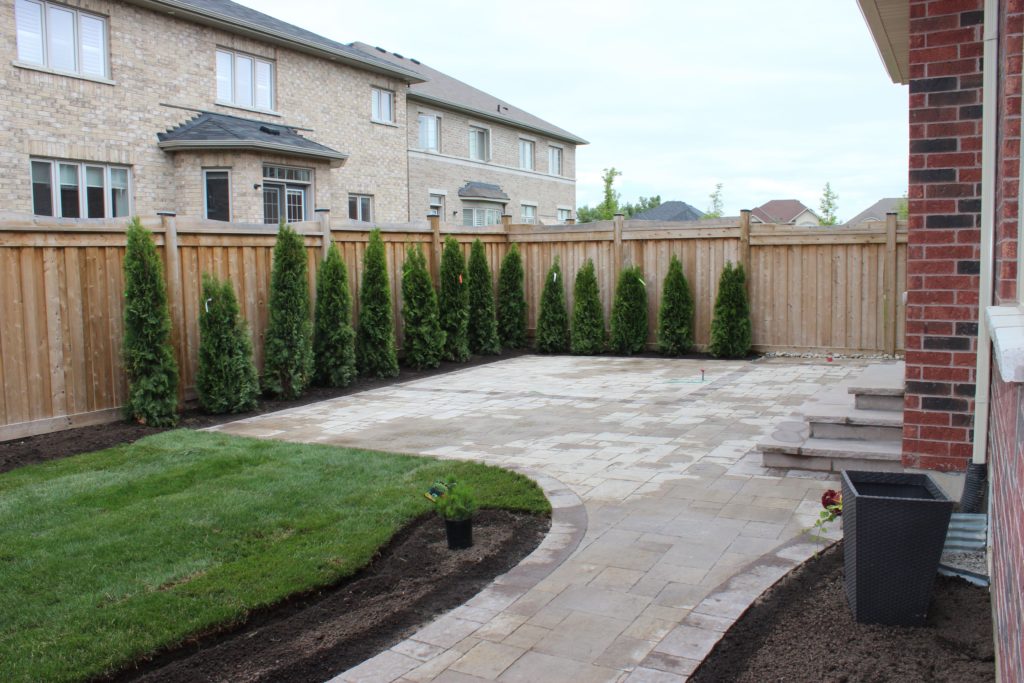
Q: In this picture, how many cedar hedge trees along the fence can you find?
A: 14